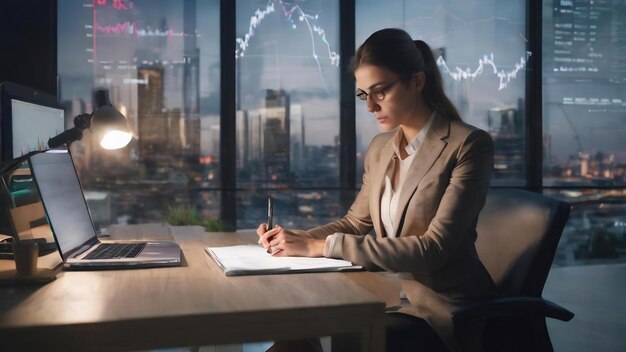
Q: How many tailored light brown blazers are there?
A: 1